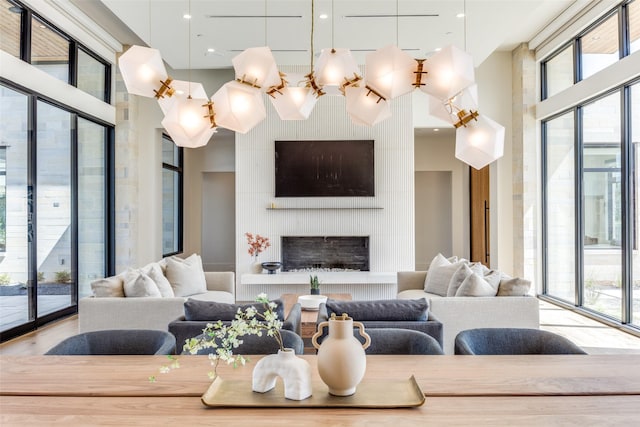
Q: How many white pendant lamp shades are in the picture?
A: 12